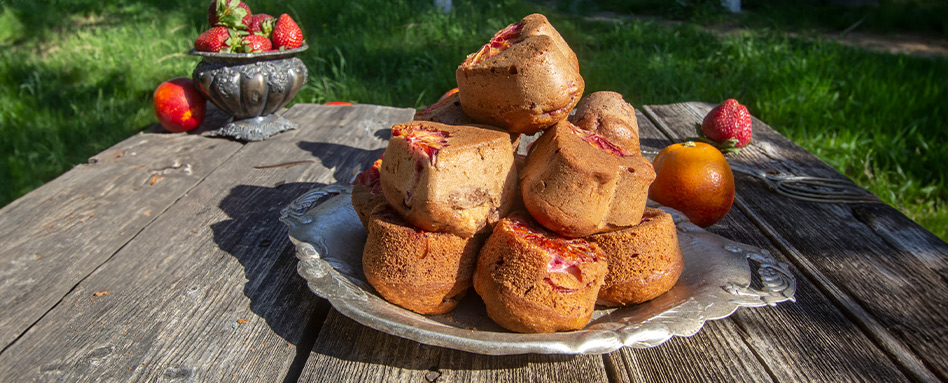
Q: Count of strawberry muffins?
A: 9